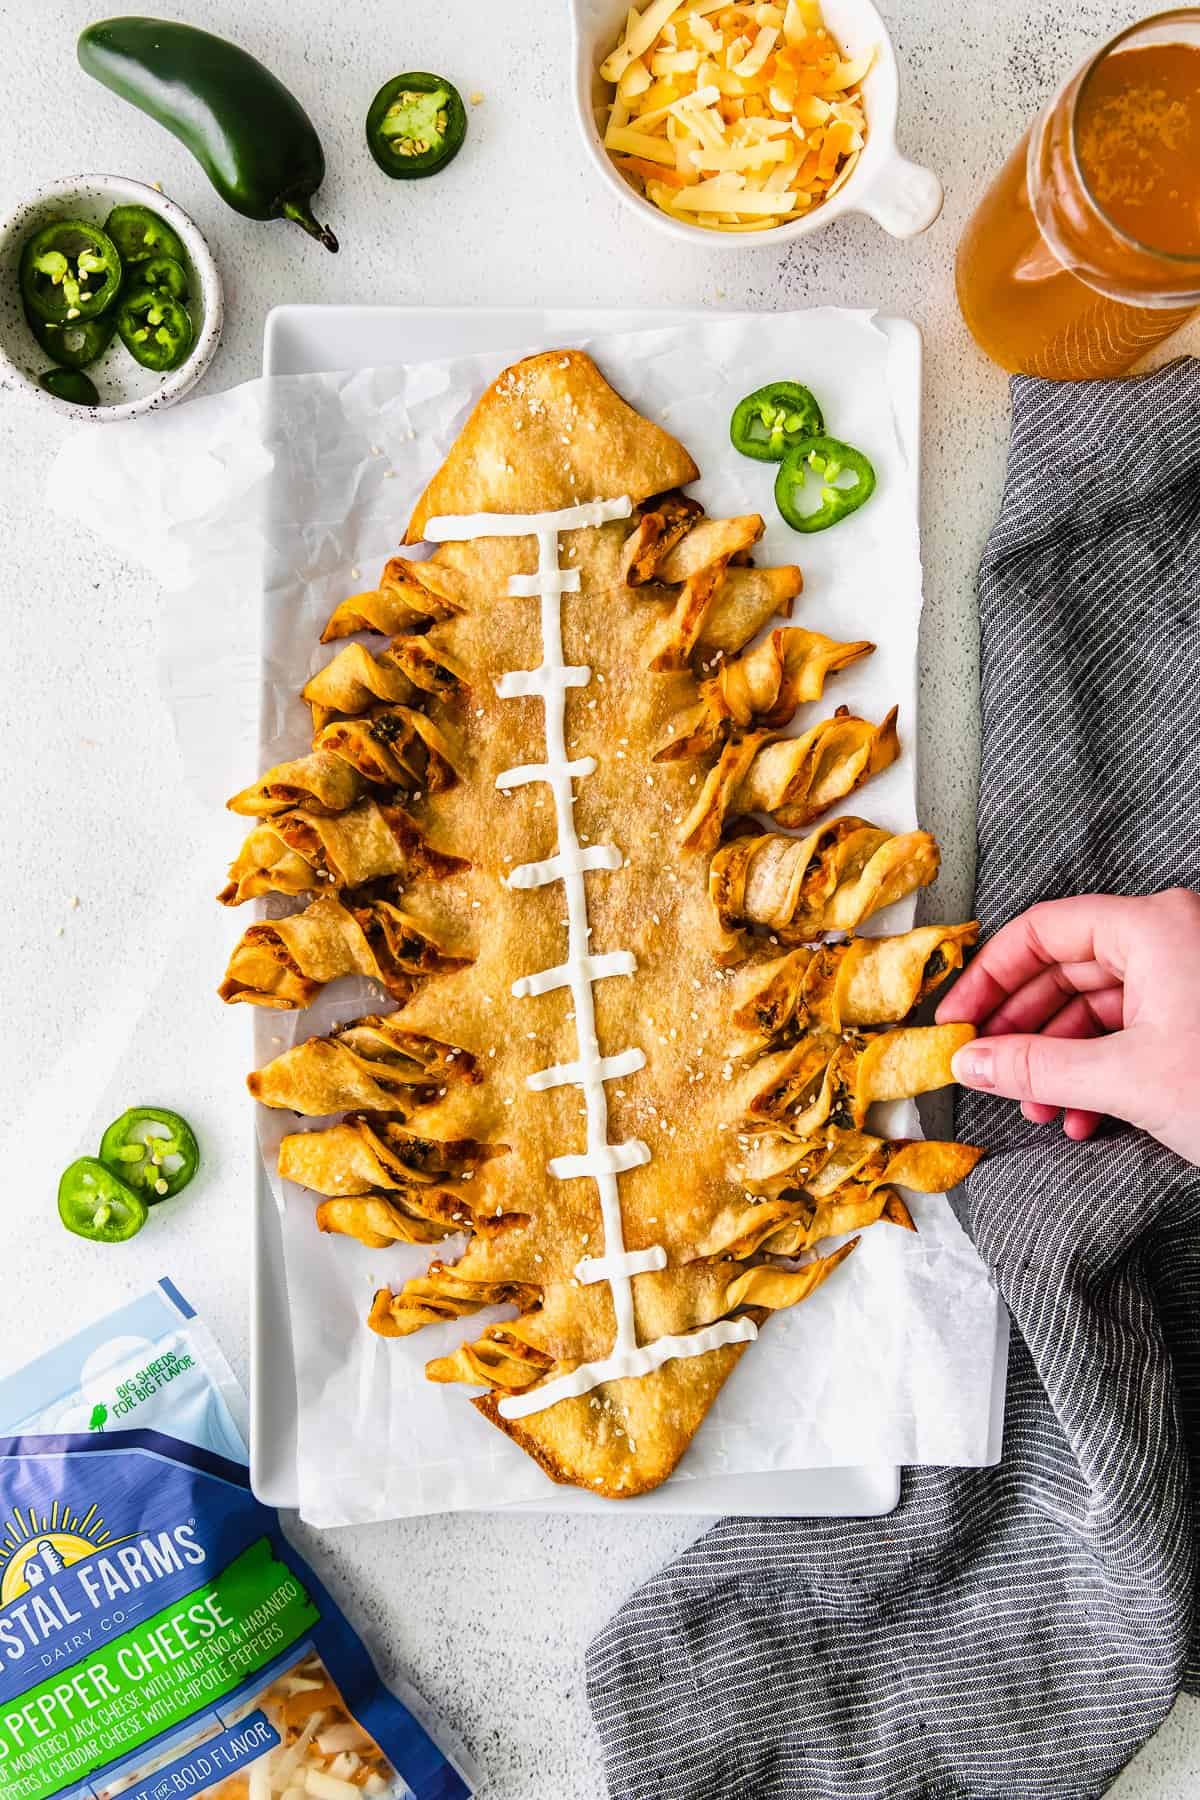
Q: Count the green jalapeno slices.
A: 11